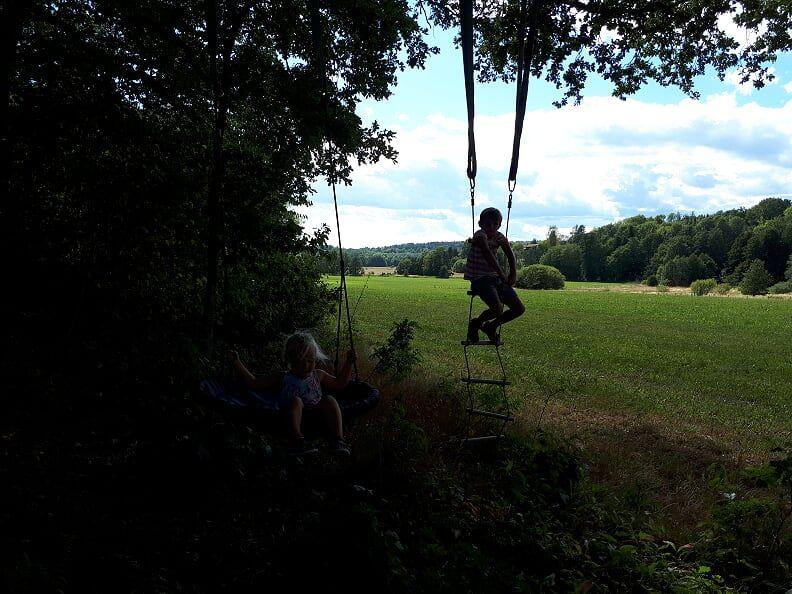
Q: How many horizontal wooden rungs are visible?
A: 5